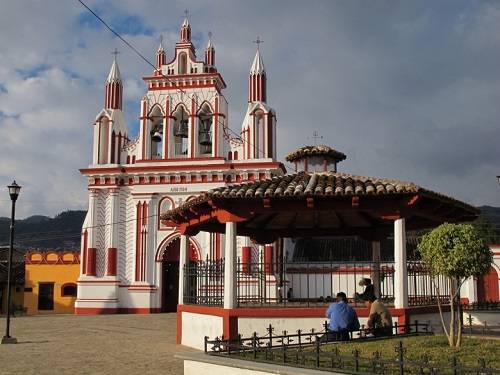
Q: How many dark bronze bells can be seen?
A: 3